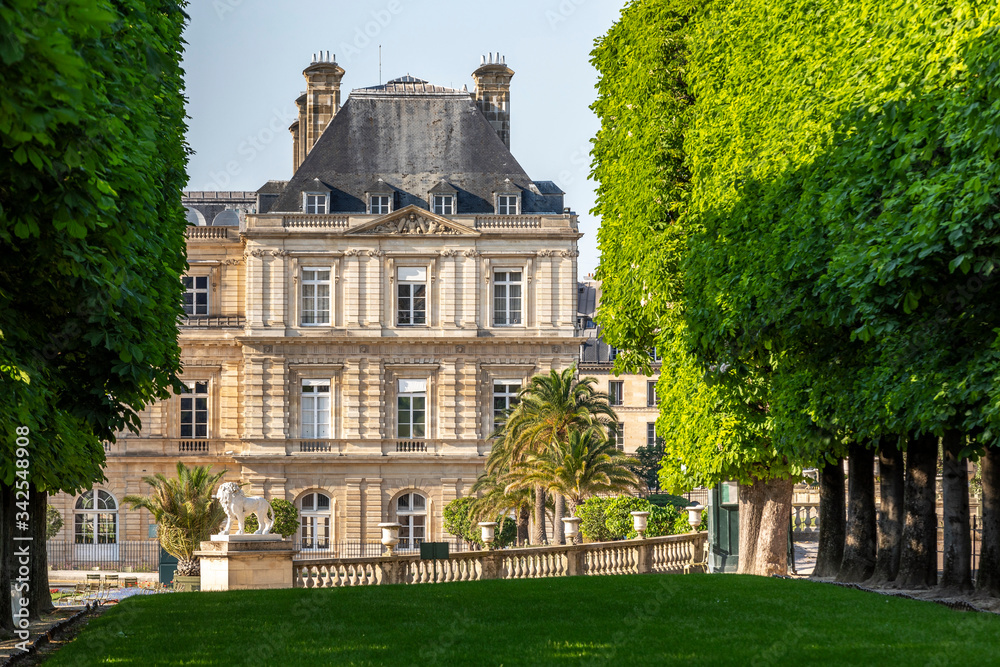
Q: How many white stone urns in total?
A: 5